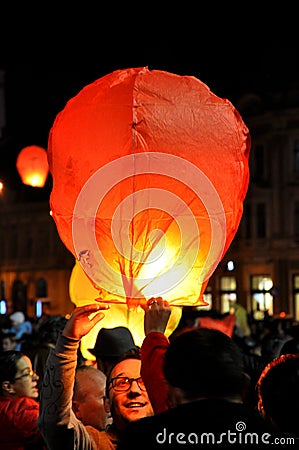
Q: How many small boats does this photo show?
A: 0